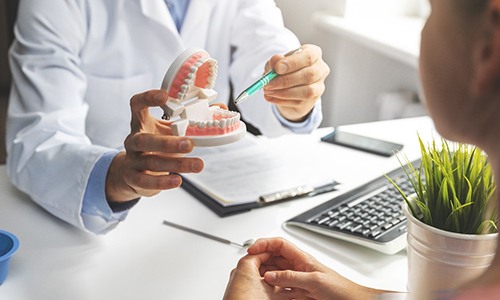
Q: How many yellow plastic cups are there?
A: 0